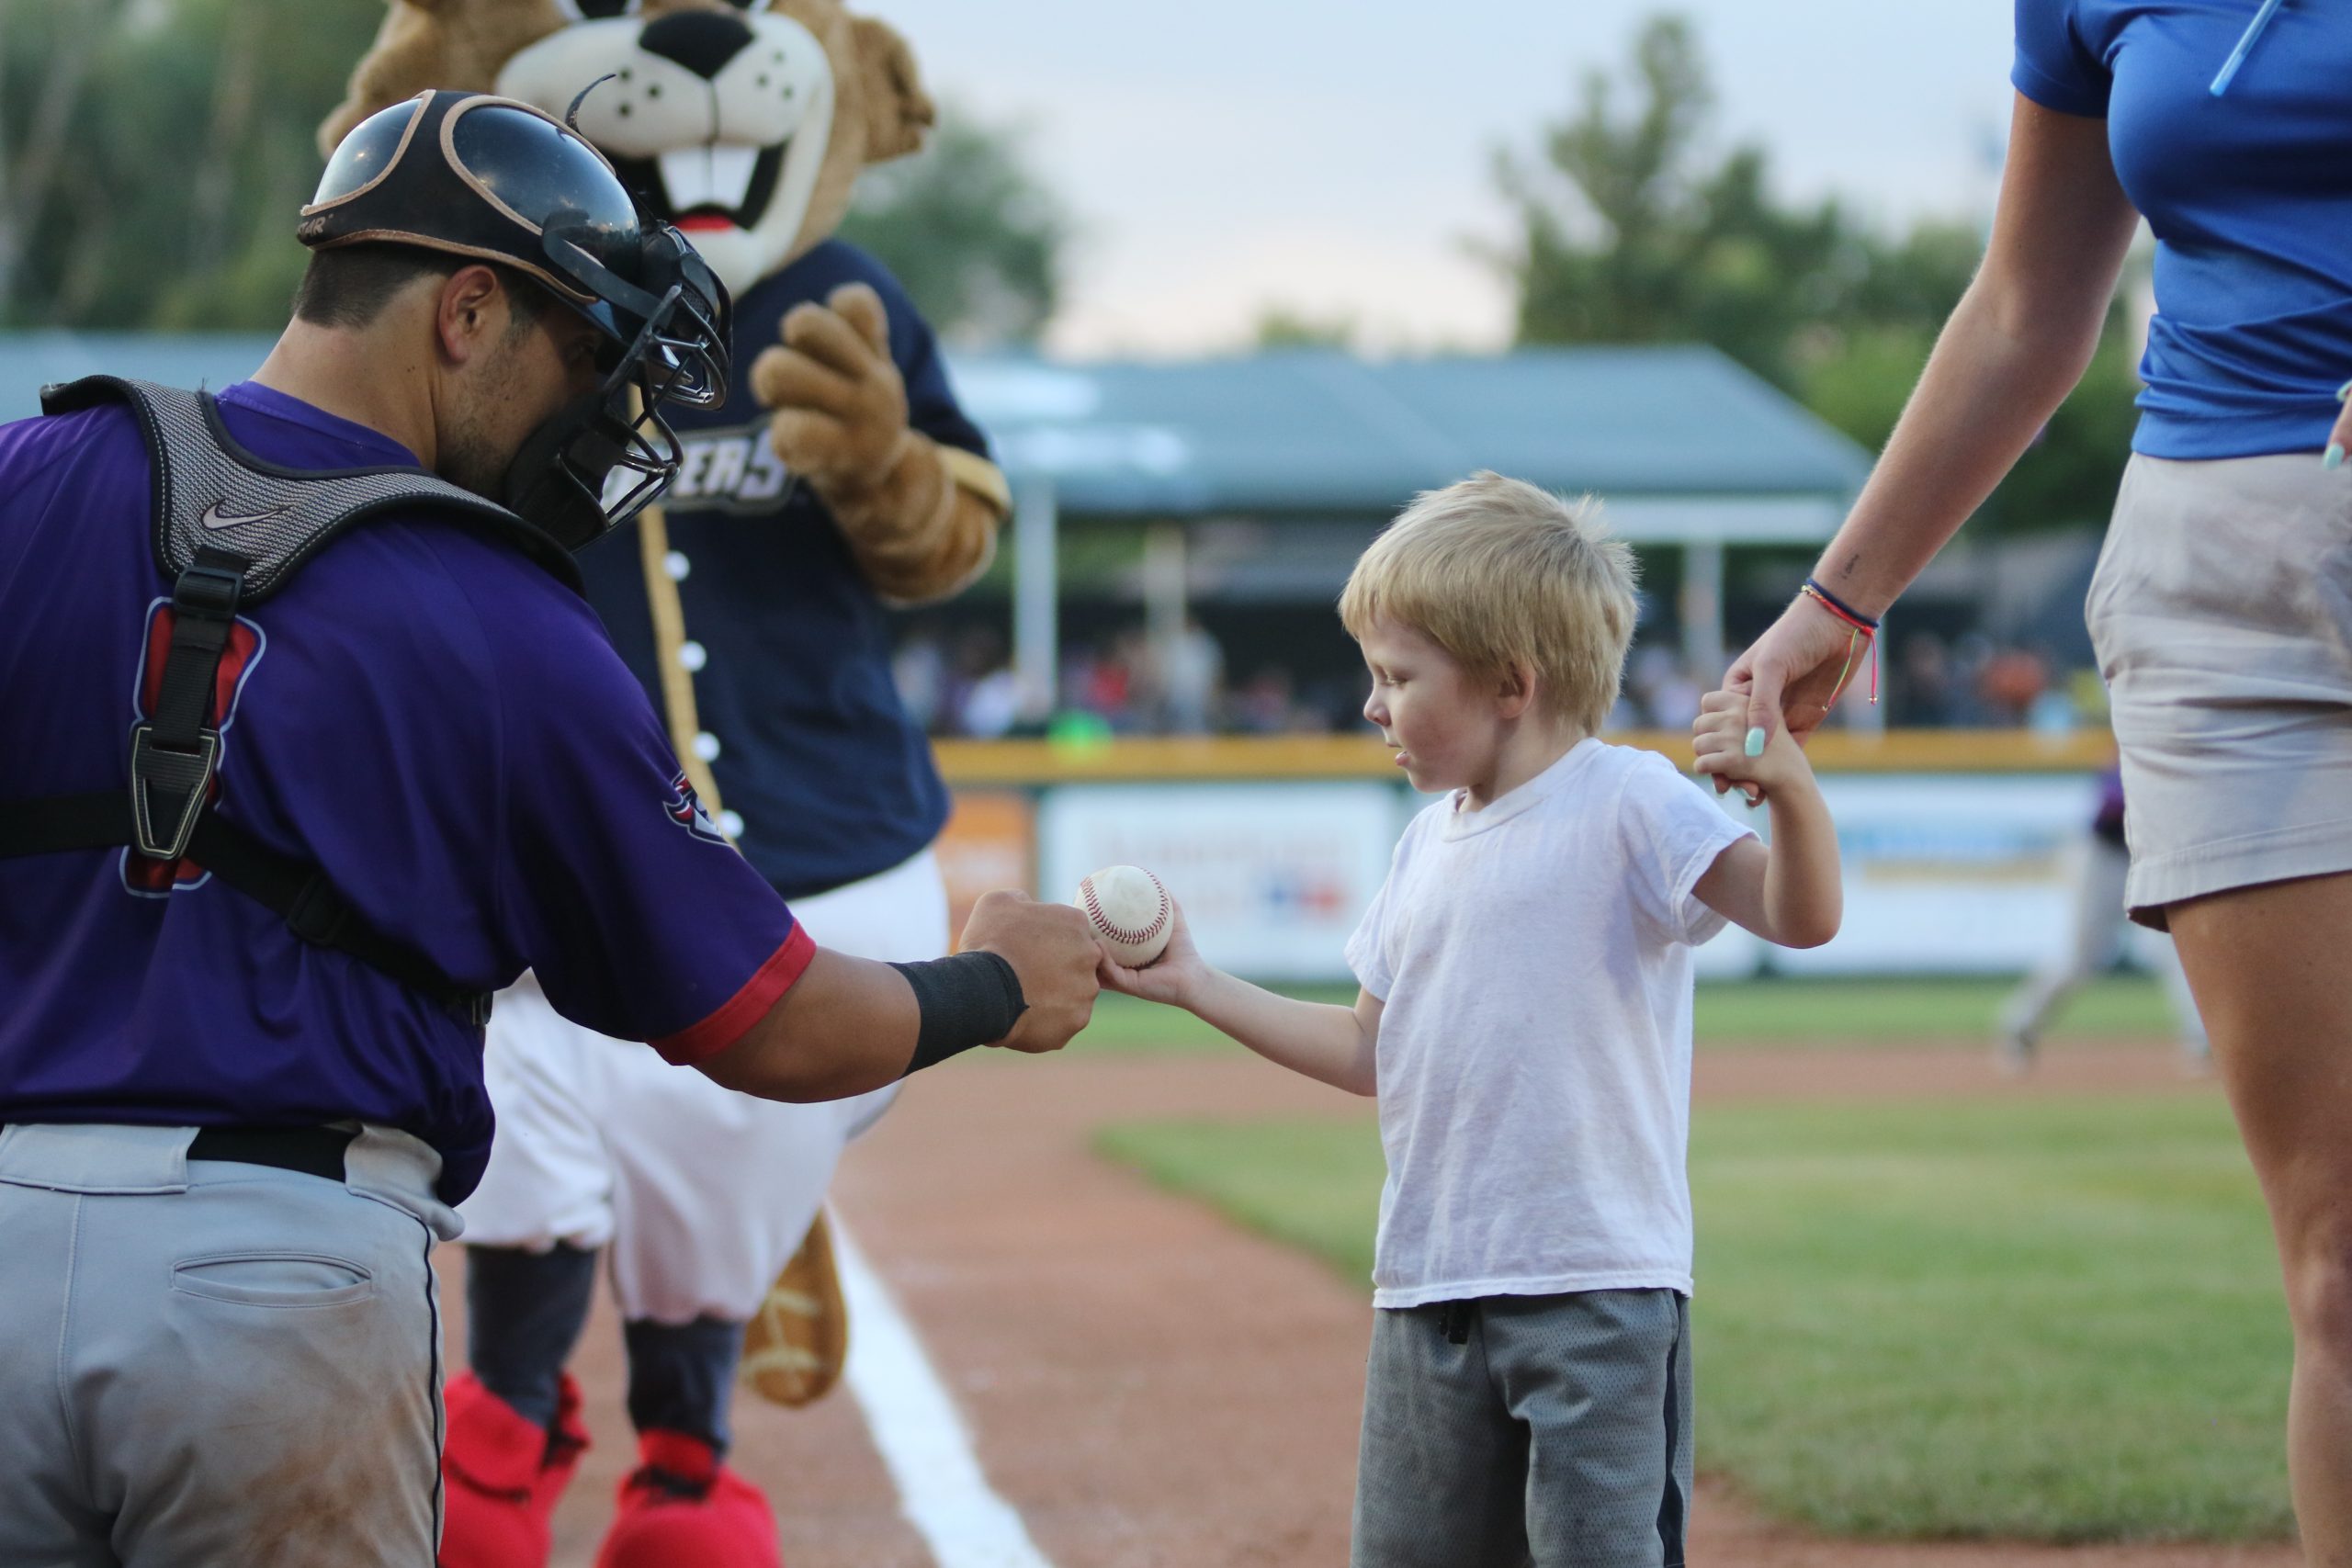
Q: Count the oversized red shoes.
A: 2